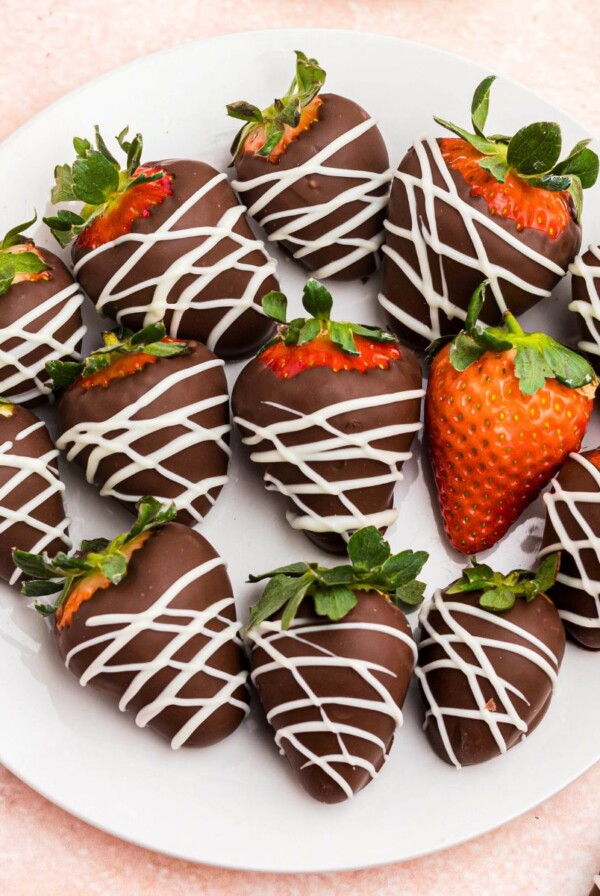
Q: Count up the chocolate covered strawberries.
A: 12